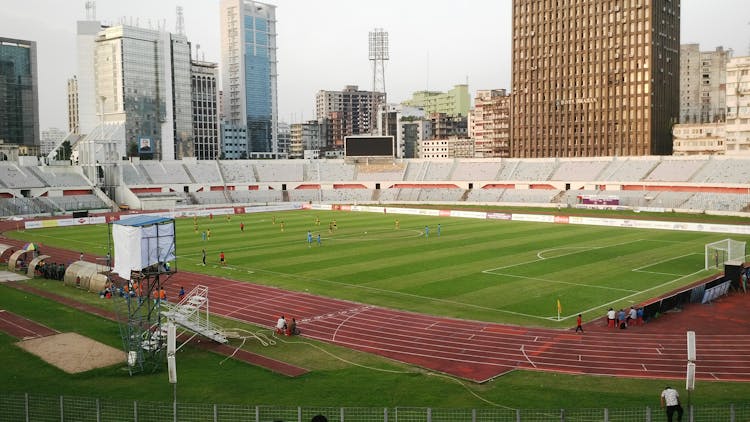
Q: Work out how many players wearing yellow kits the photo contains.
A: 10